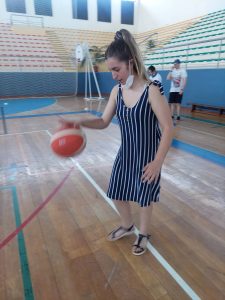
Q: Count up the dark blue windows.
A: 5